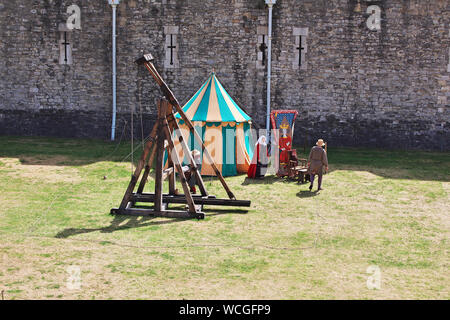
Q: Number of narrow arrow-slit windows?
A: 4